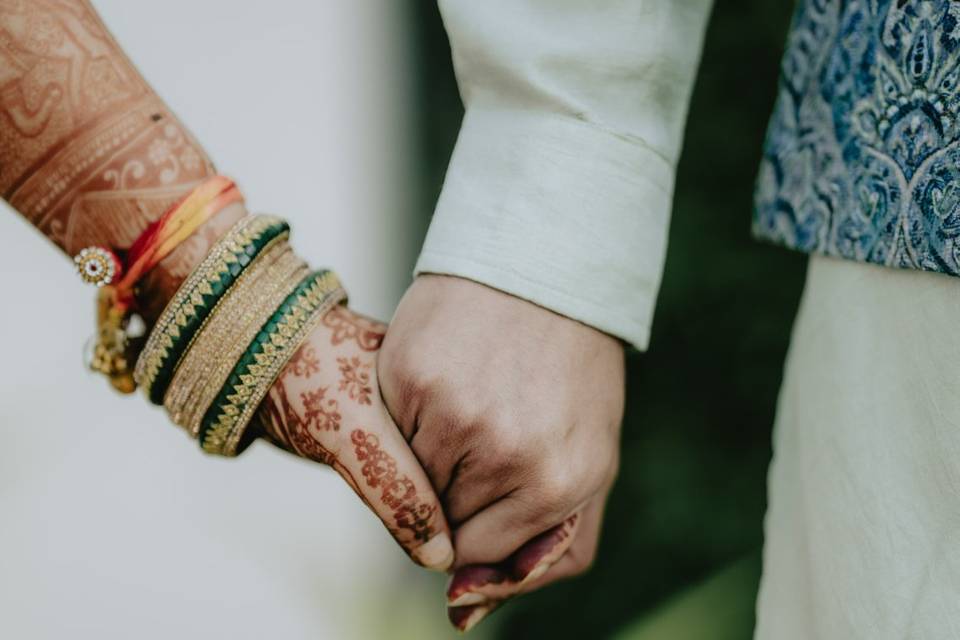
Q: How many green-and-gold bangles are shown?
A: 2